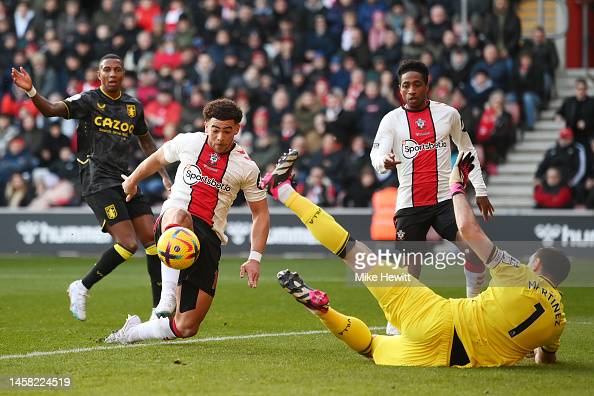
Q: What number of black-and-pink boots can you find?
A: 2